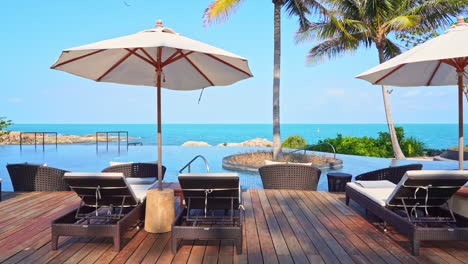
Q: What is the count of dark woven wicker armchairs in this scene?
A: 4